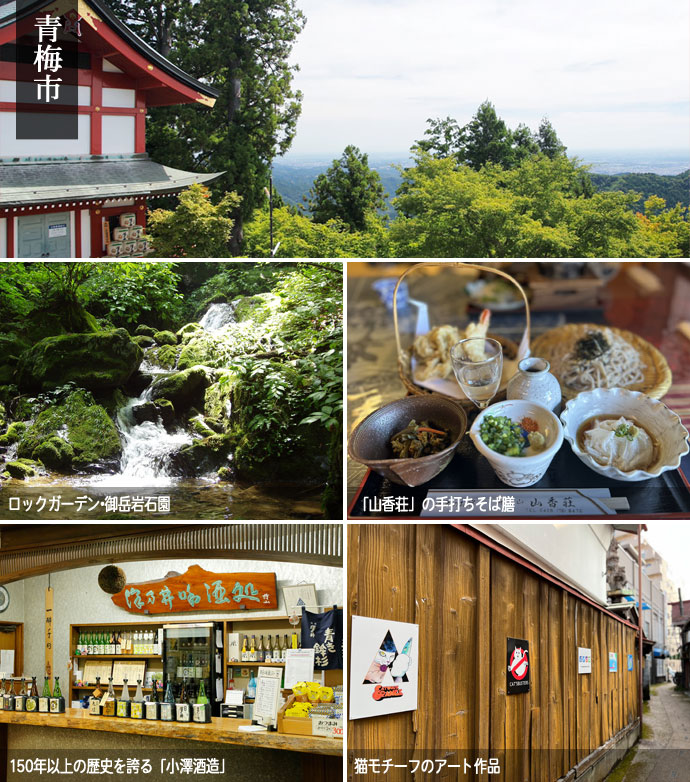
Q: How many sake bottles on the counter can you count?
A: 14